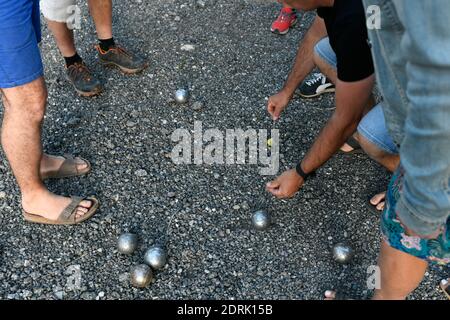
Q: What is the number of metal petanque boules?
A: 6